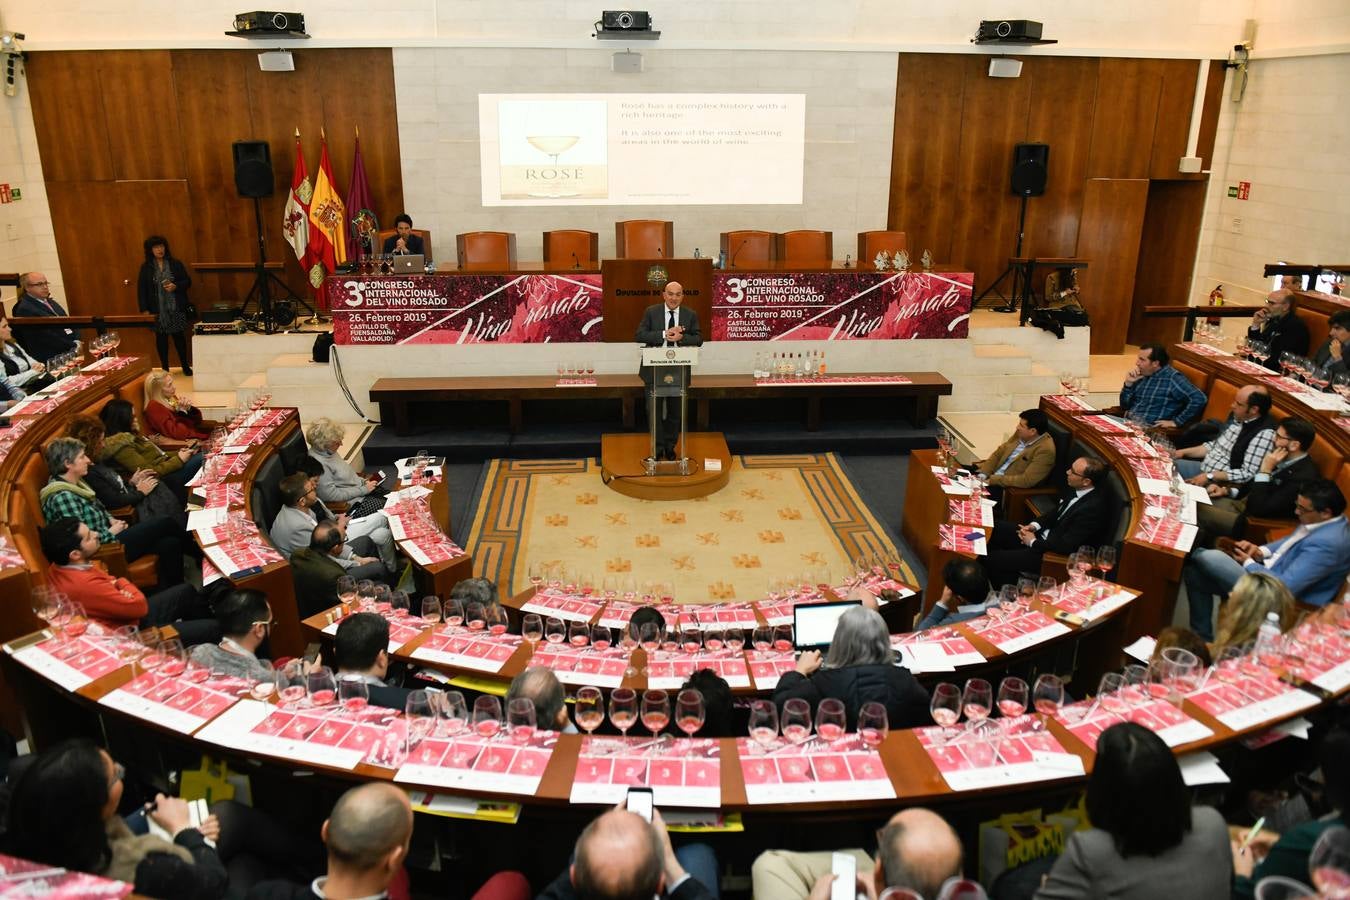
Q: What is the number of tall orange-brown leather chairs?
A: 7